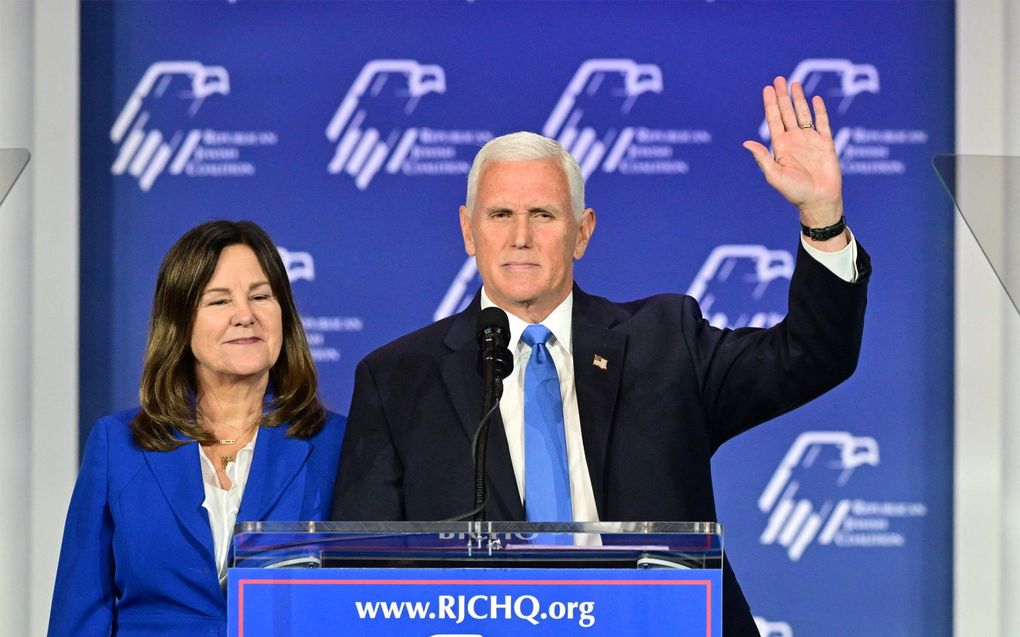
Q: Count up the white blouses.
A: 1